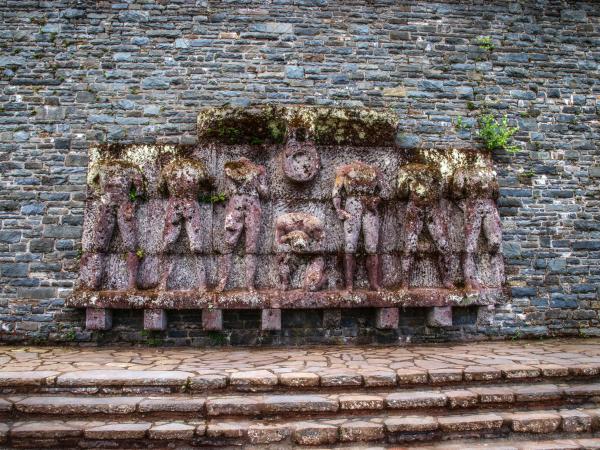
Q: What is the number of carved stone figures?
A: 7